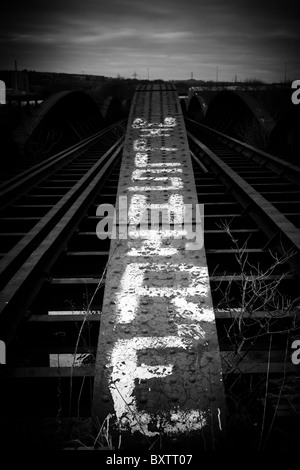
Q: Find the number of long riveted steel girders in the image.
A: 1